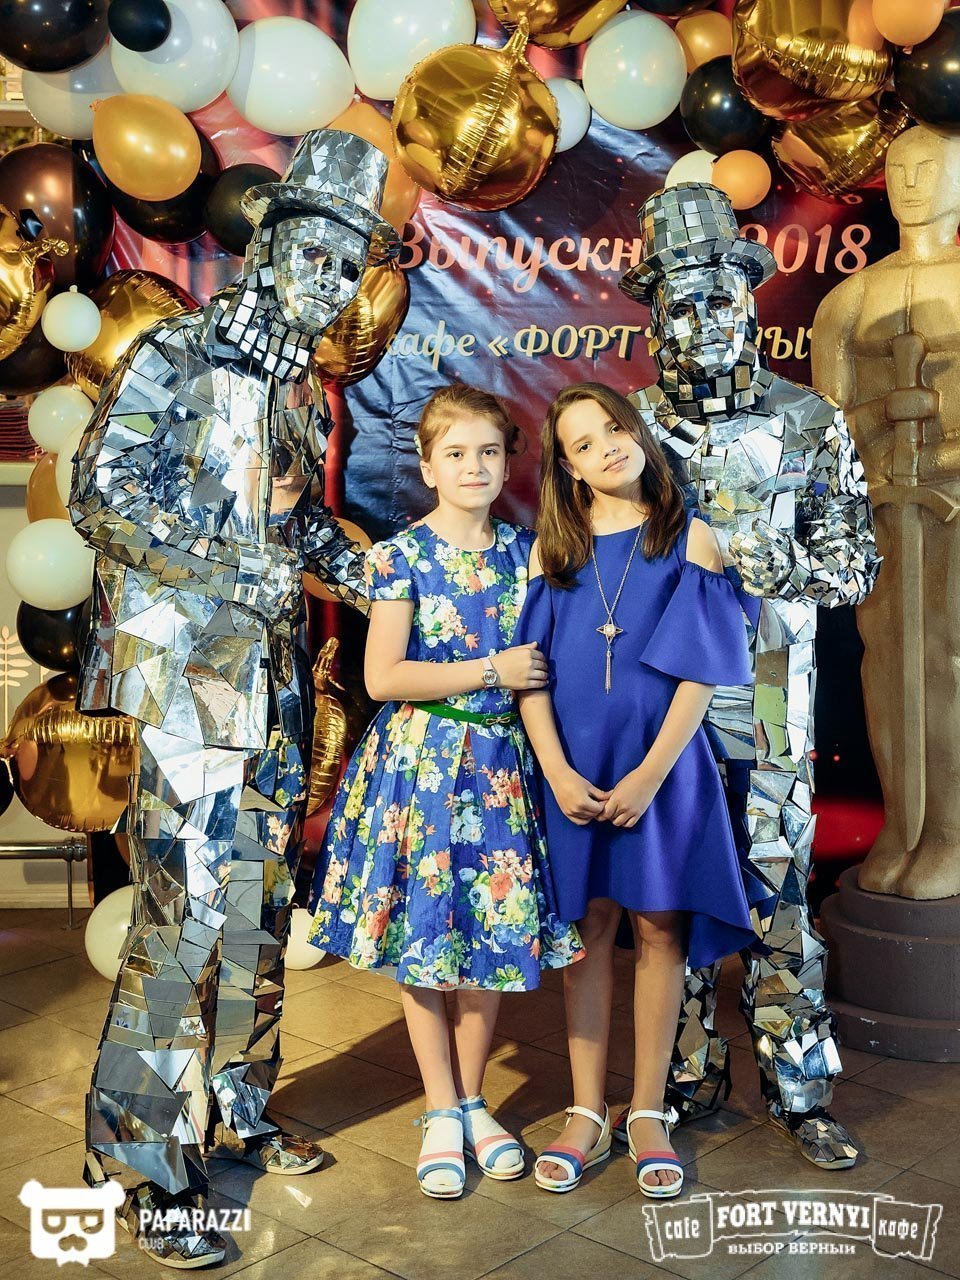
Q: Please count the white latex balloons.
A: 13